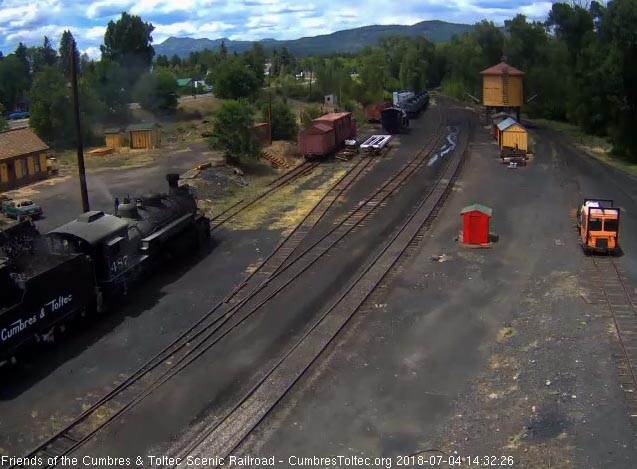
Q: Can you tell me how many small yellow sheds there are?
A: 3